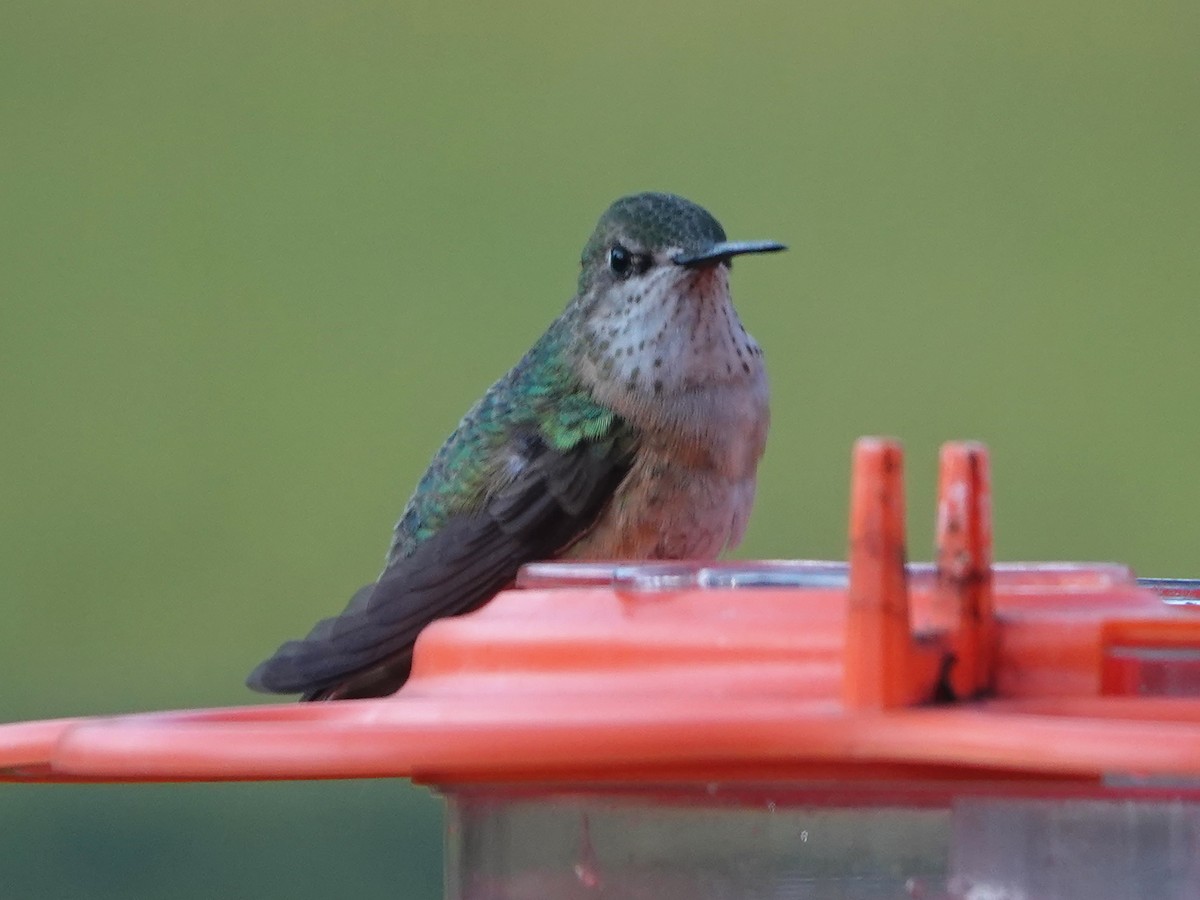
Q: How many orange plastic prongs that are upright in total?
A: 2